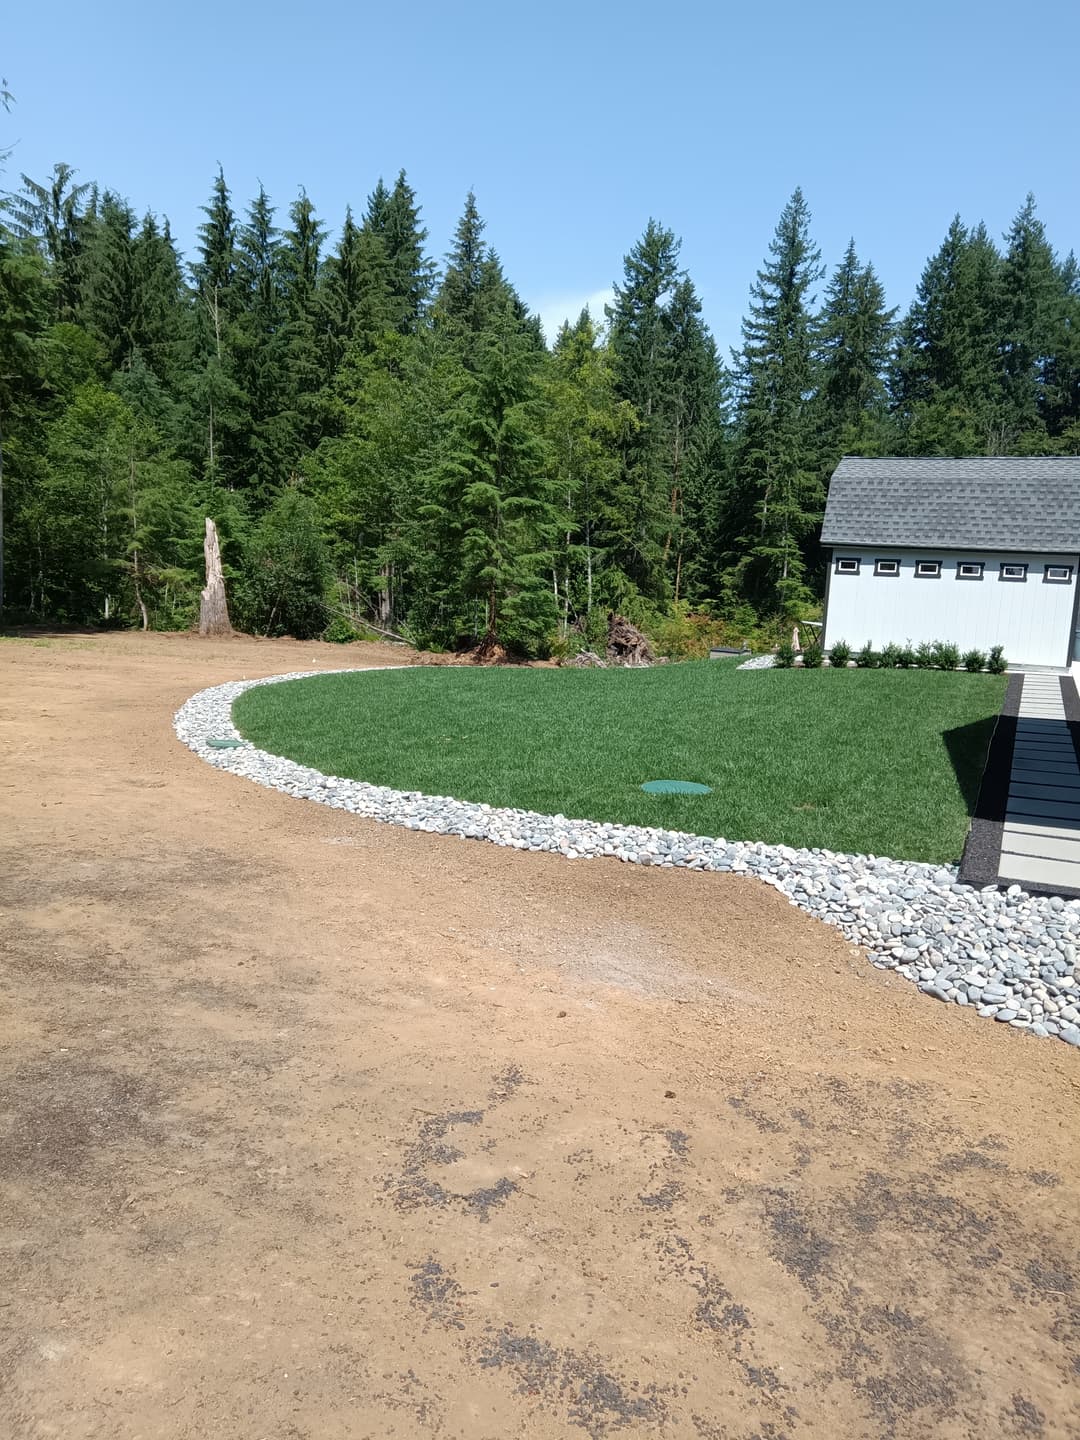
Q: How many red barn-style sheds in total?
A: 0